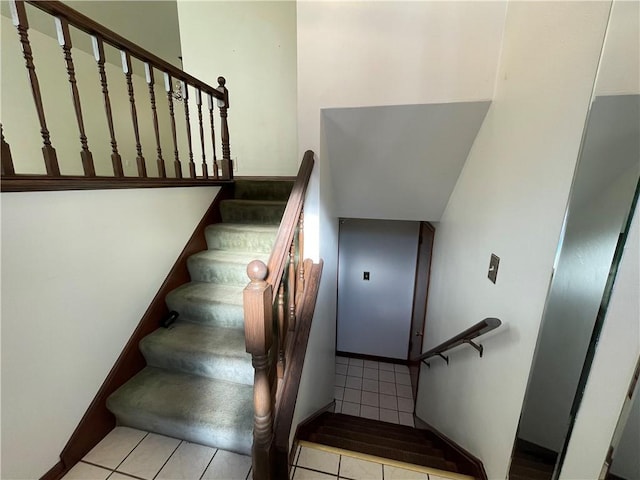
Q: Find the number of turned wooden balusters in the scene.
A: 13